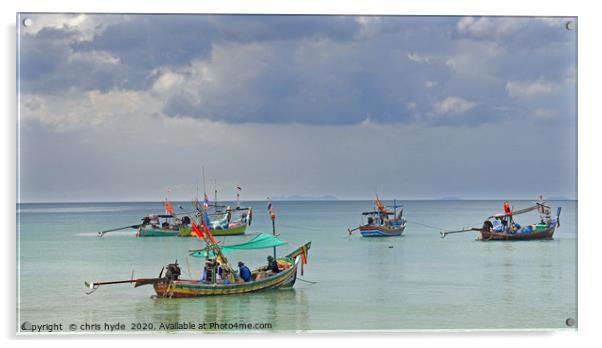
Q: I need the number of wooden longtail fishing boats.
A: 5